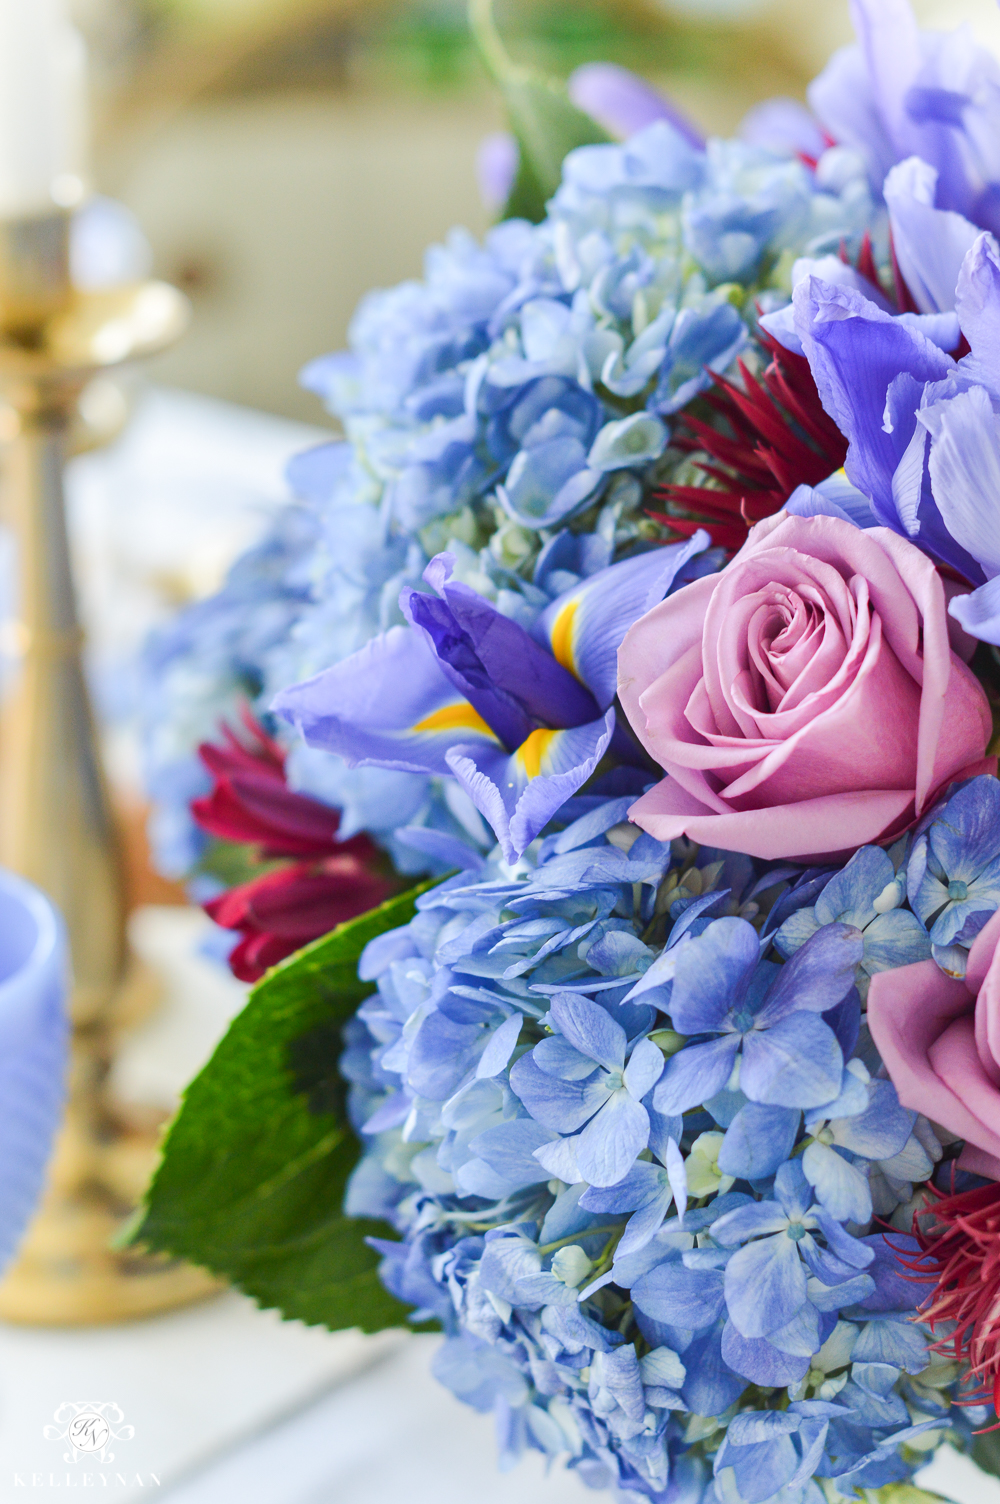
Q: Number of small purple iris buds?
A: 2